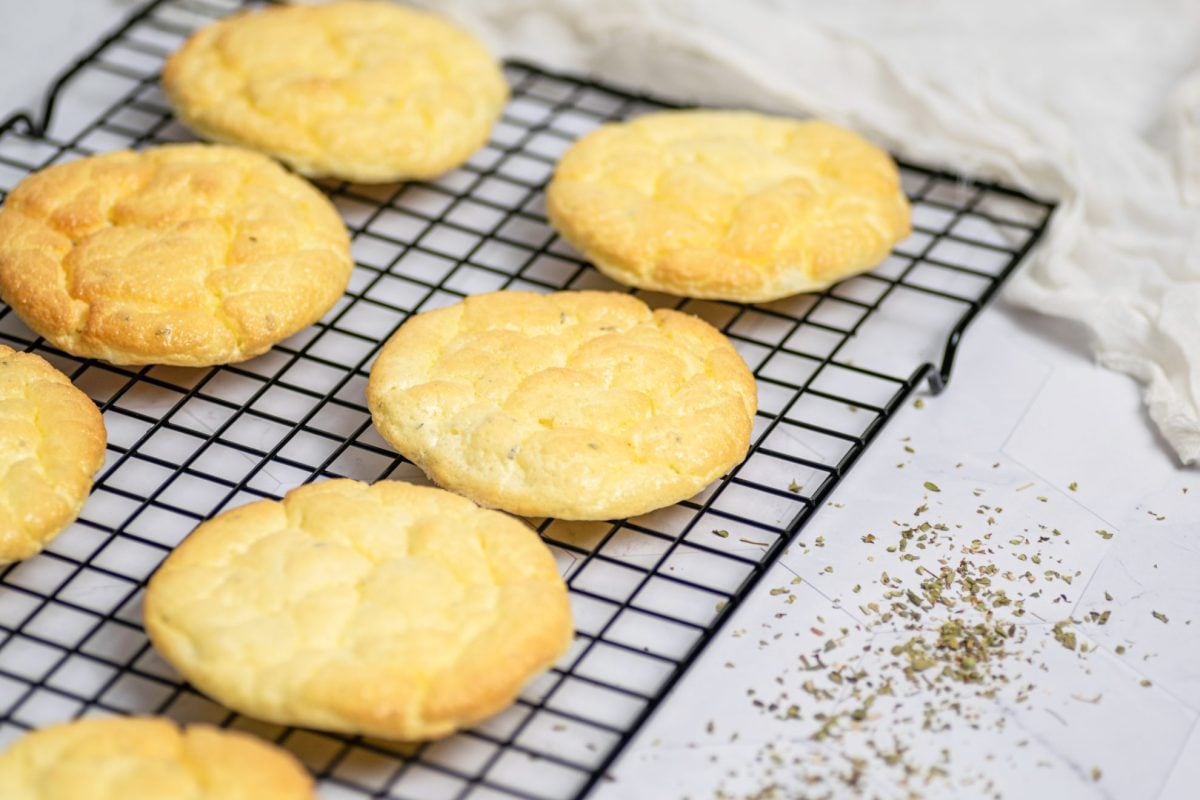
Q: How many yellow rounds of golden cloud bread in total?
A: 7